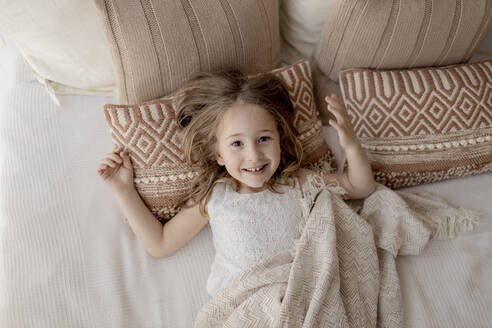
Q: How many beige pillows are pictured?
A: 2